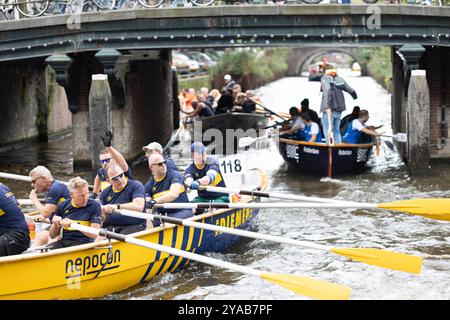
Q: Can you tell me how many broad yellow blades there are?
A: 3